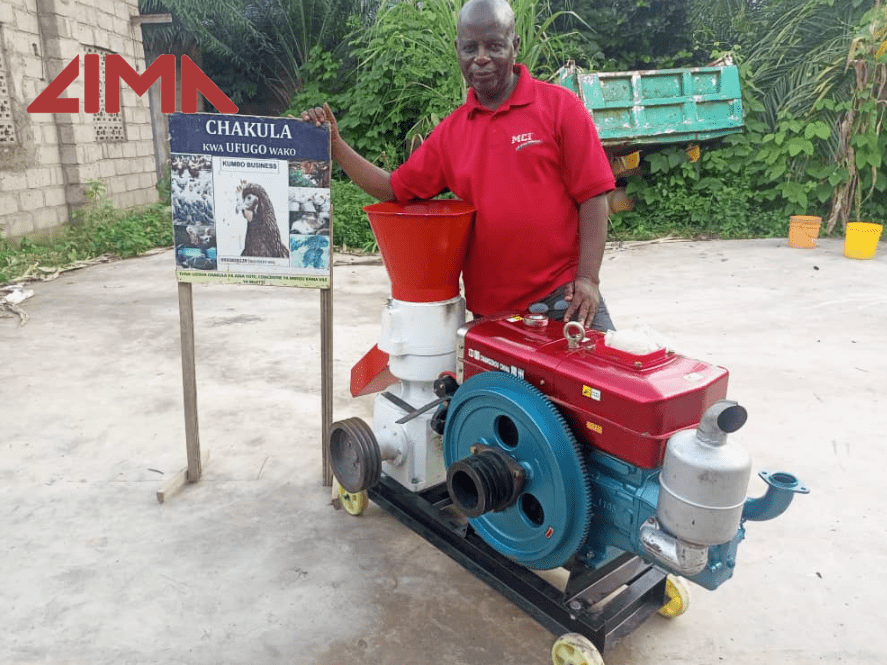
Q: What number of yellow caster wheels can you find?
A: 3